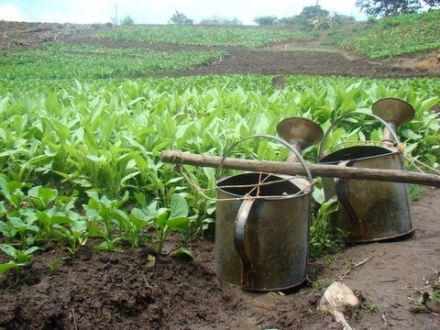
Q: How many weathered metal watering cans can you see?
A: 2